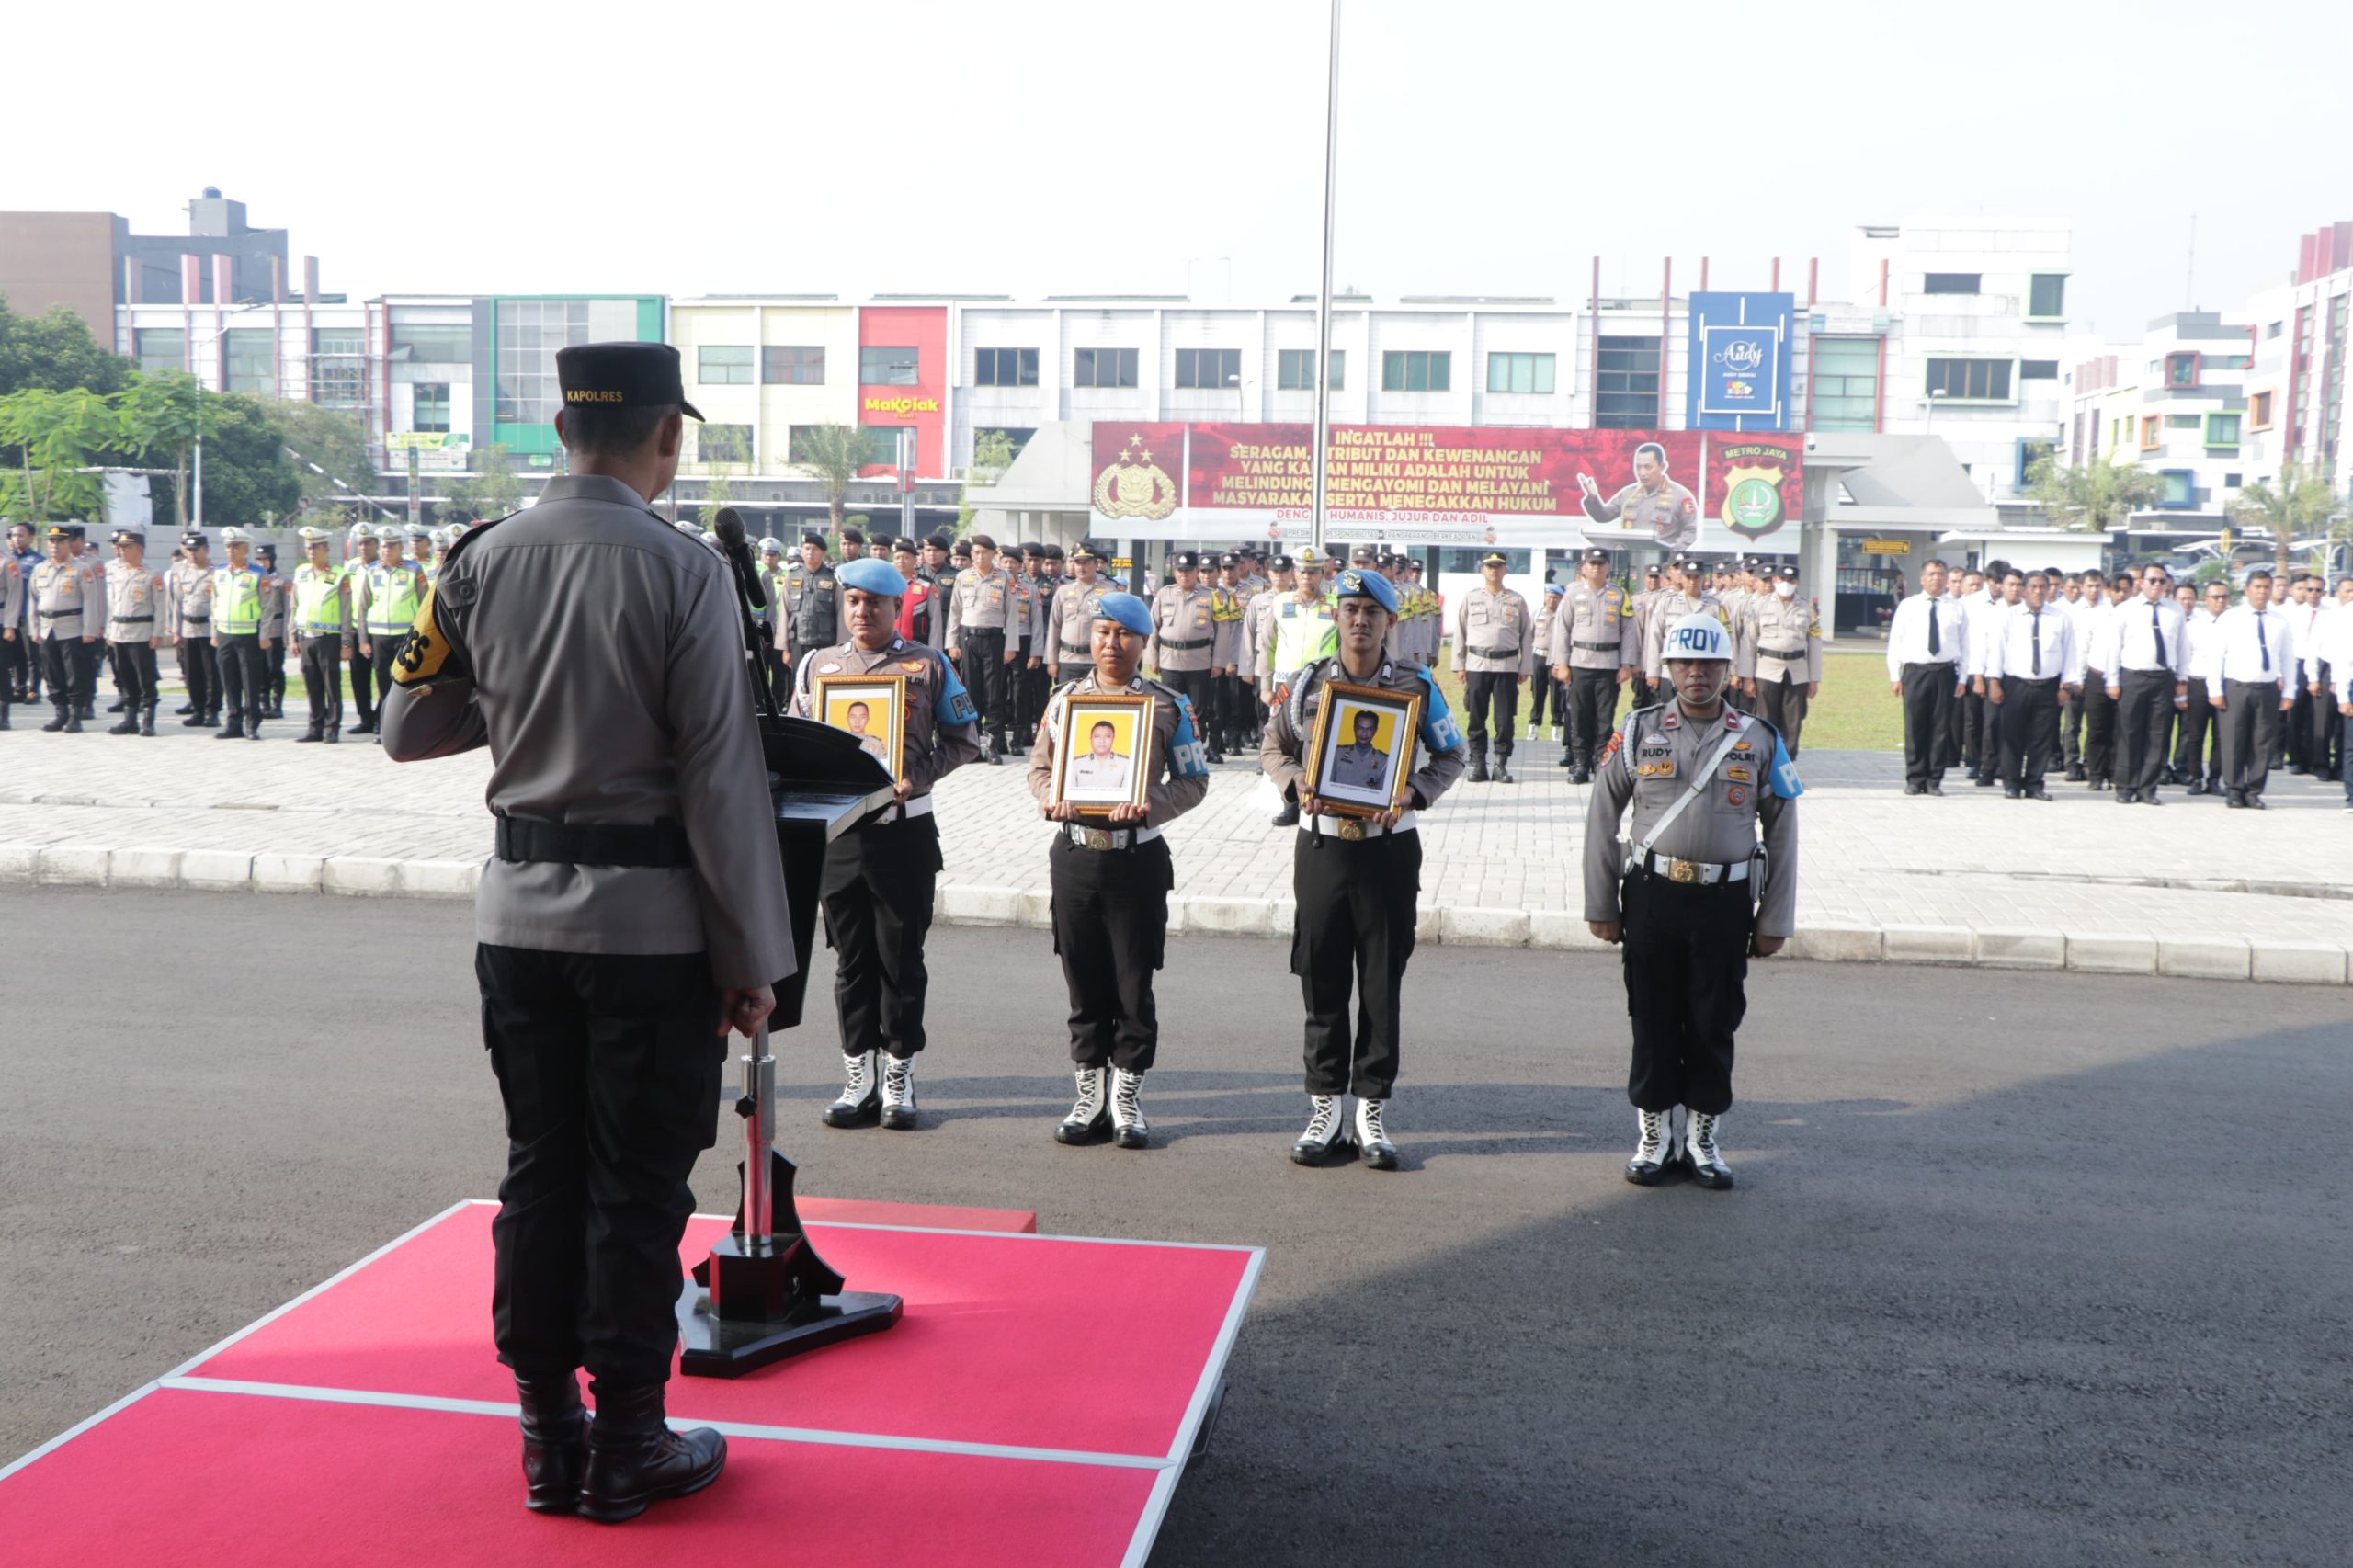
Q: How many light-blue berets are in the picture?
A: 5